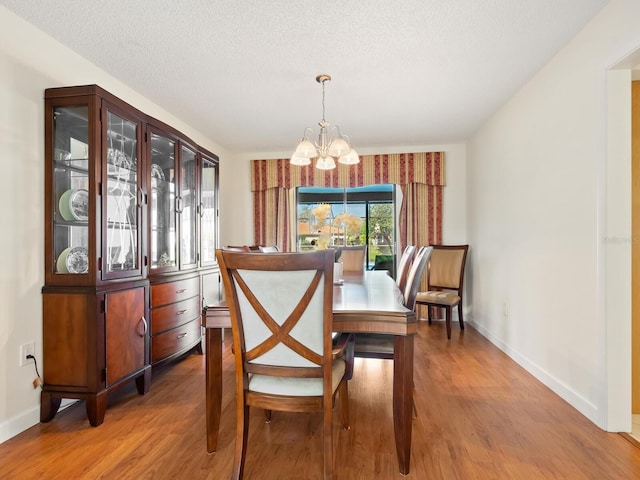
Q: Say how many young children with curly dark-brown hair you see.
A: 0